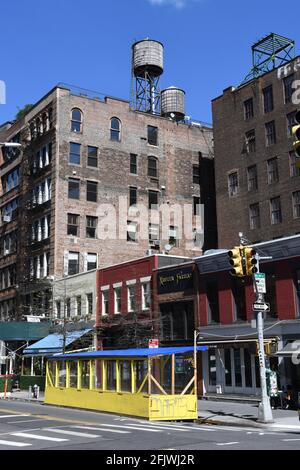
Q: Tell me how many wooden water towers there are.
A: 2